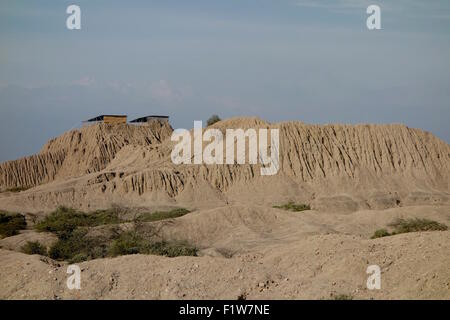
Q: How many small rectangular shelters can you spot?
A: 2